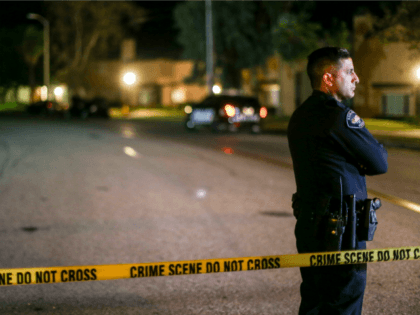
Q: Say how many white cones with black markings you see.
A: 0